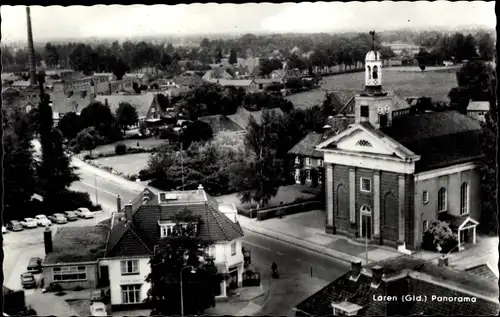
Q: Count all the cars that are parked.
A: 11